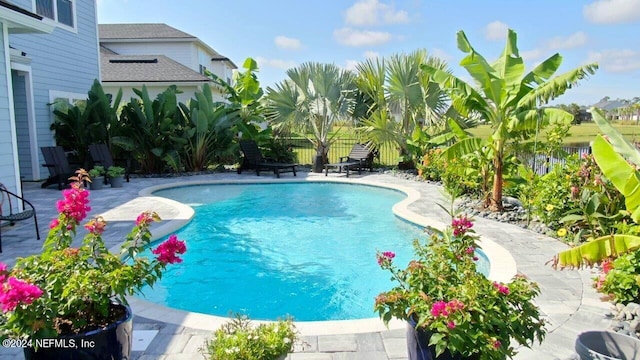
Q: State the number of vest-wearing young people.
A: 0